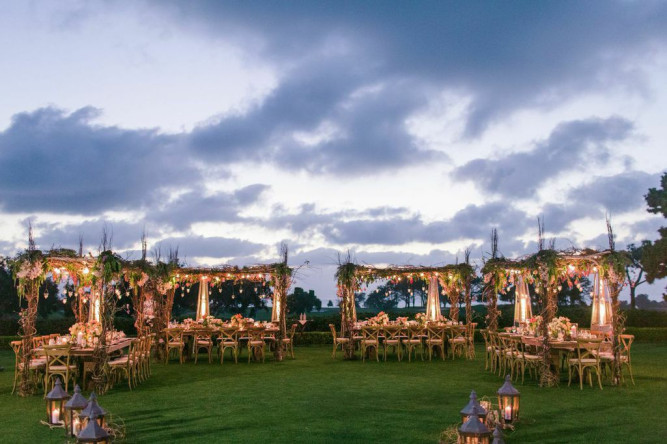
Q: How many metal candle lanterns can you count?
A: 8